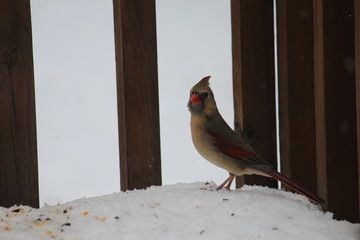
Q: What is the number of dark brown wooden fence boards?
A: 5